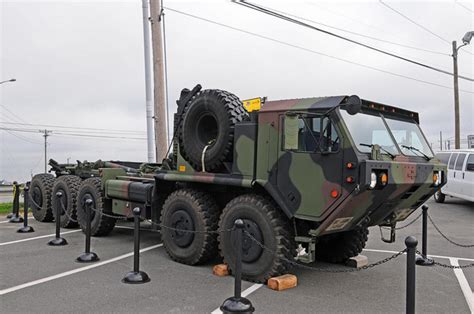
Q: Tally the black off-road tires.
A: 7